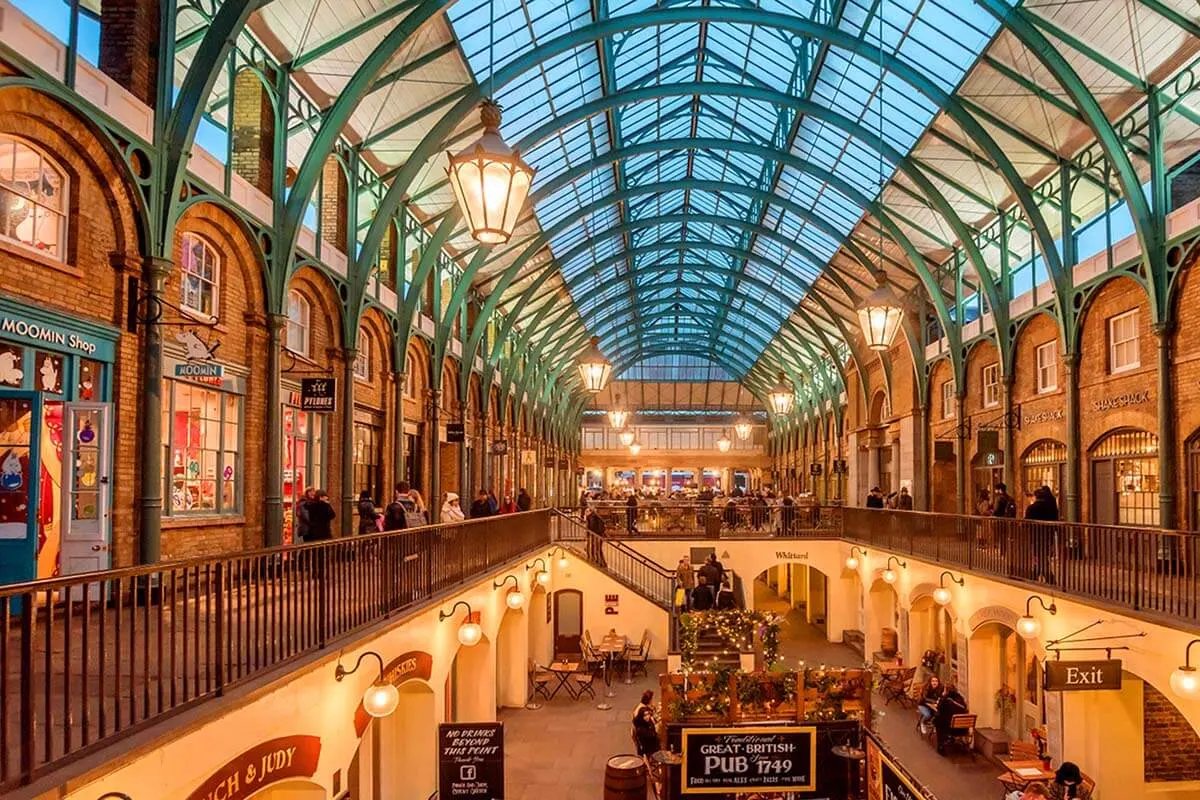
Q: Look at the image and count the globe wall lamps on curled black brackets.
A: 10